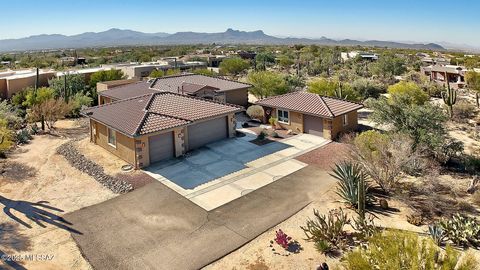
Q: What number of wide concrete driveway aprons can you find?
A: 1